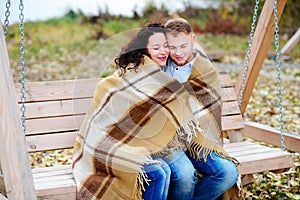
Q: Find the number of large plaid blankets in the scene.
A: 1